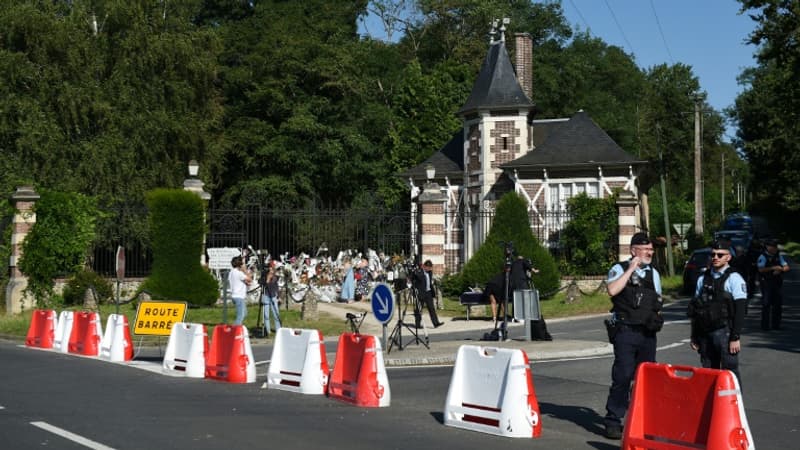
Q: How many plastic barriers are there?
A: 10